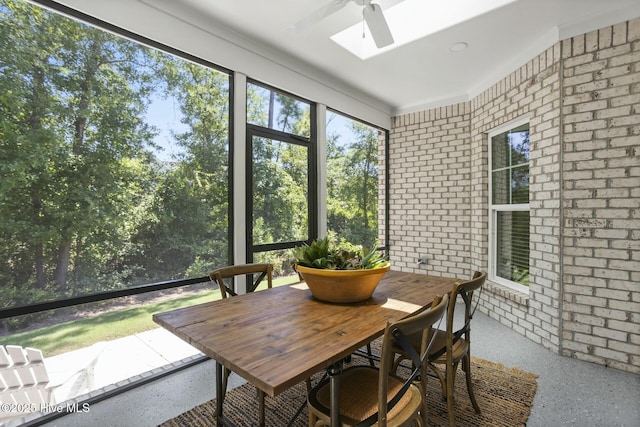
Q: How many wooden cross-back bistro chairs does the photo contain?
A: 4